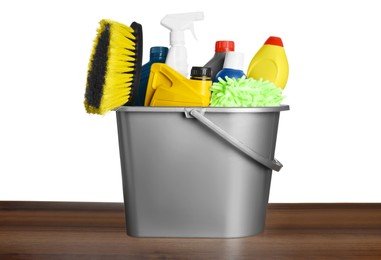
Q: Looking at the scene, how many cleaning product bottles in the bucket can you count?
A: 6